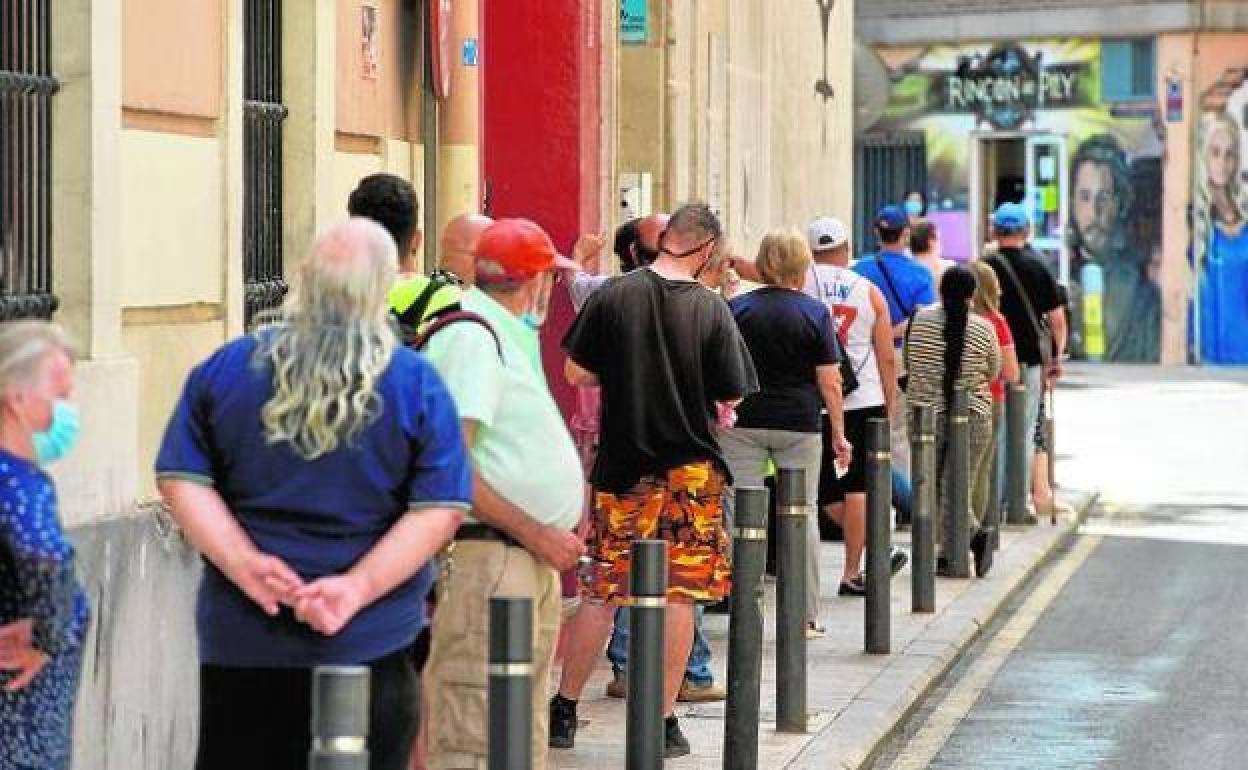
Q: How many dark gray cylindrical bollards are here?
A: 10